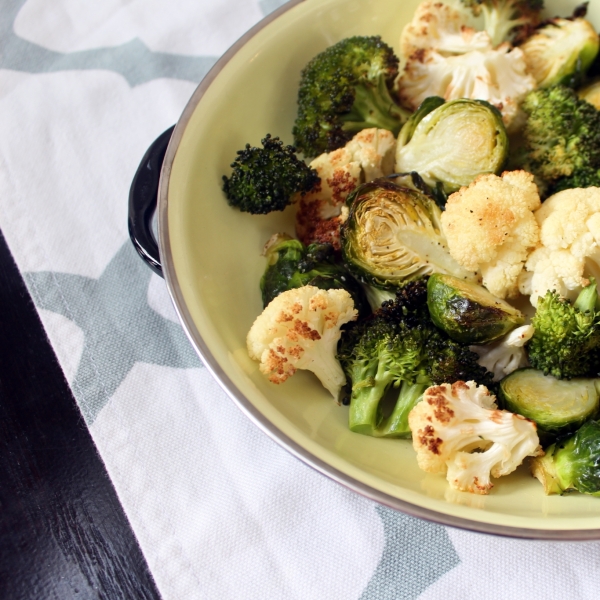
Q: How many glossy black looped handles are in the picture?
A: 1